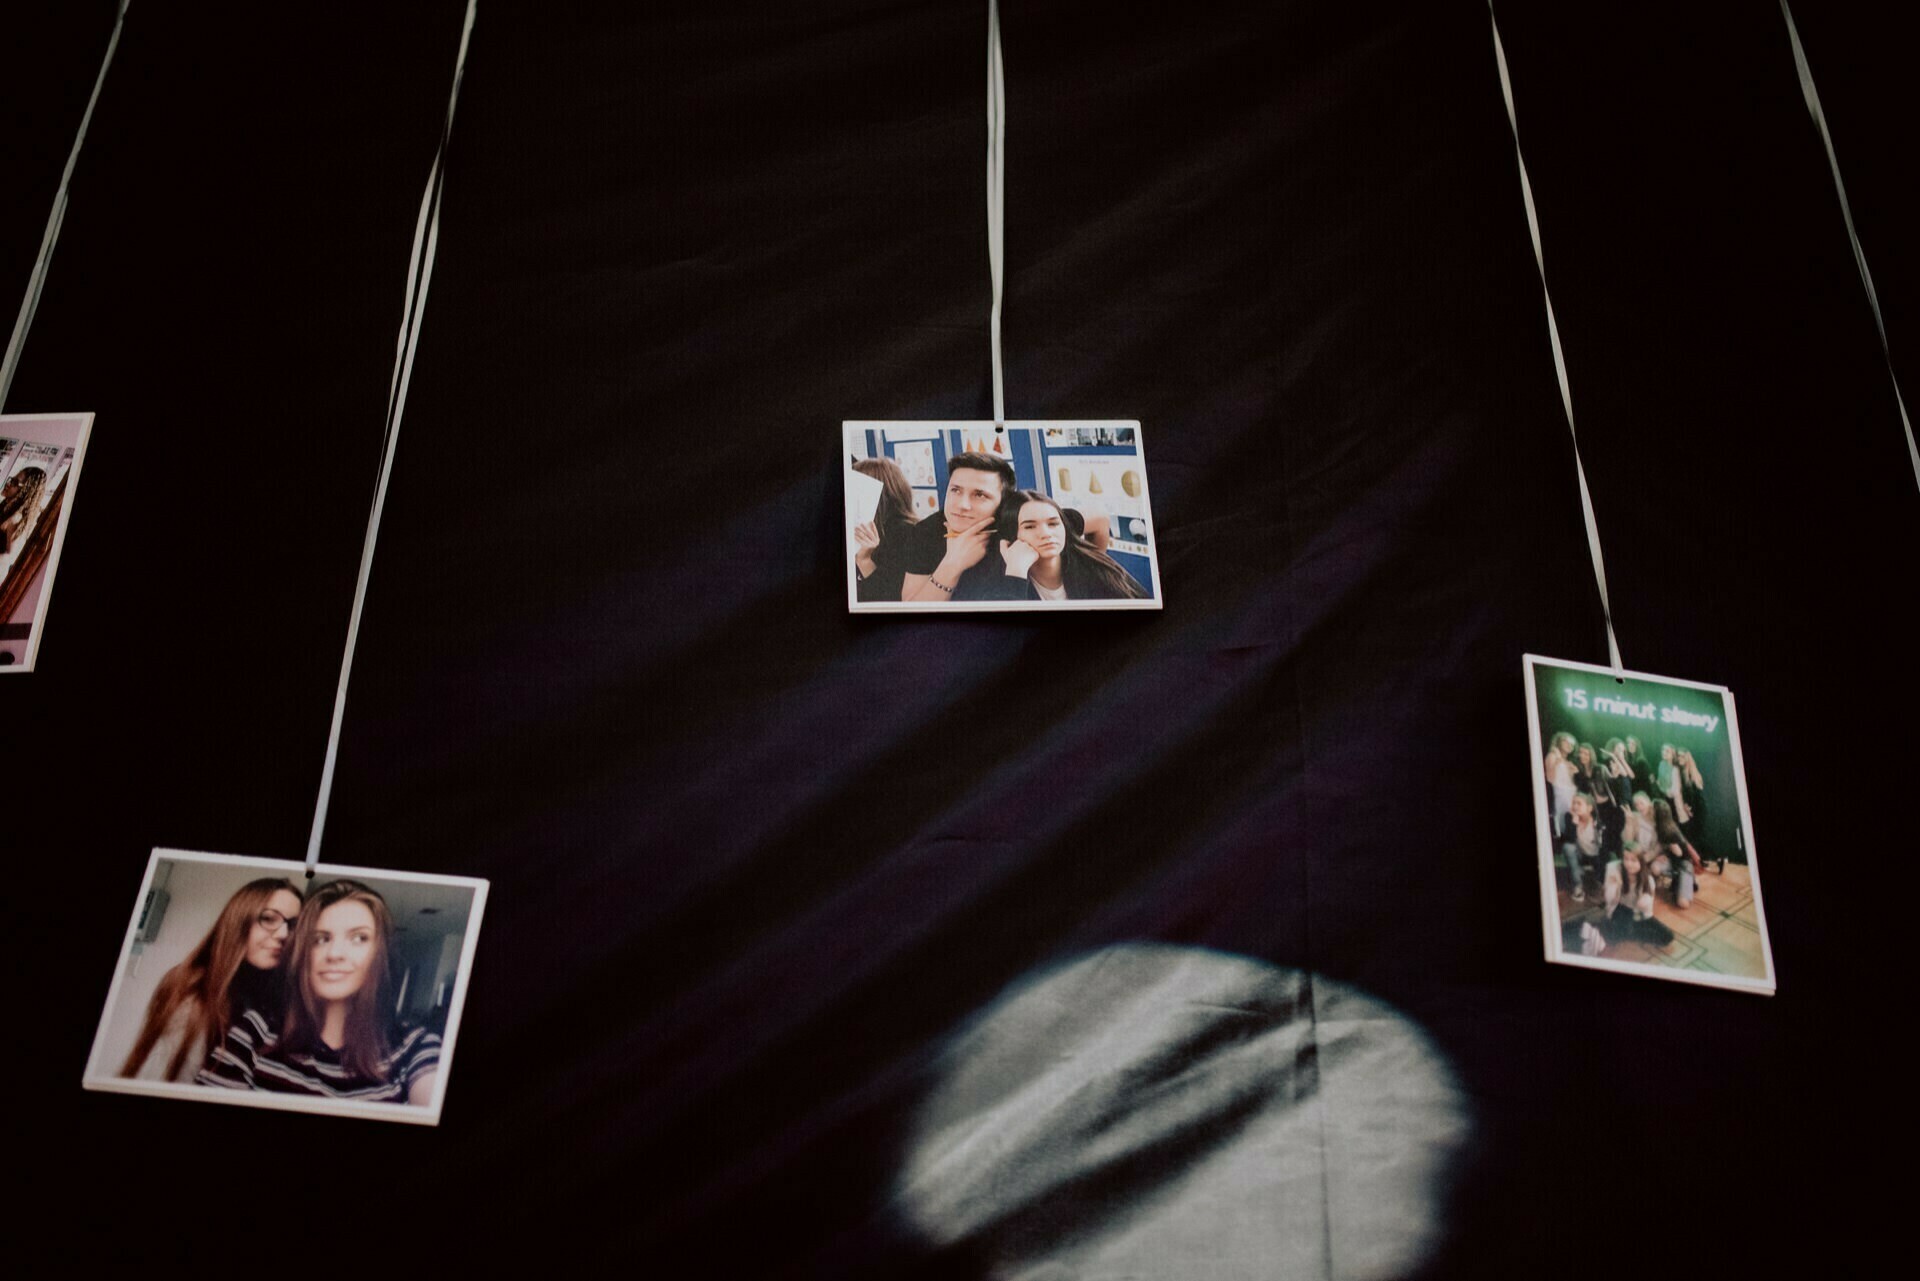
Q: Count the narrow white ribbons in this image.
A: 5